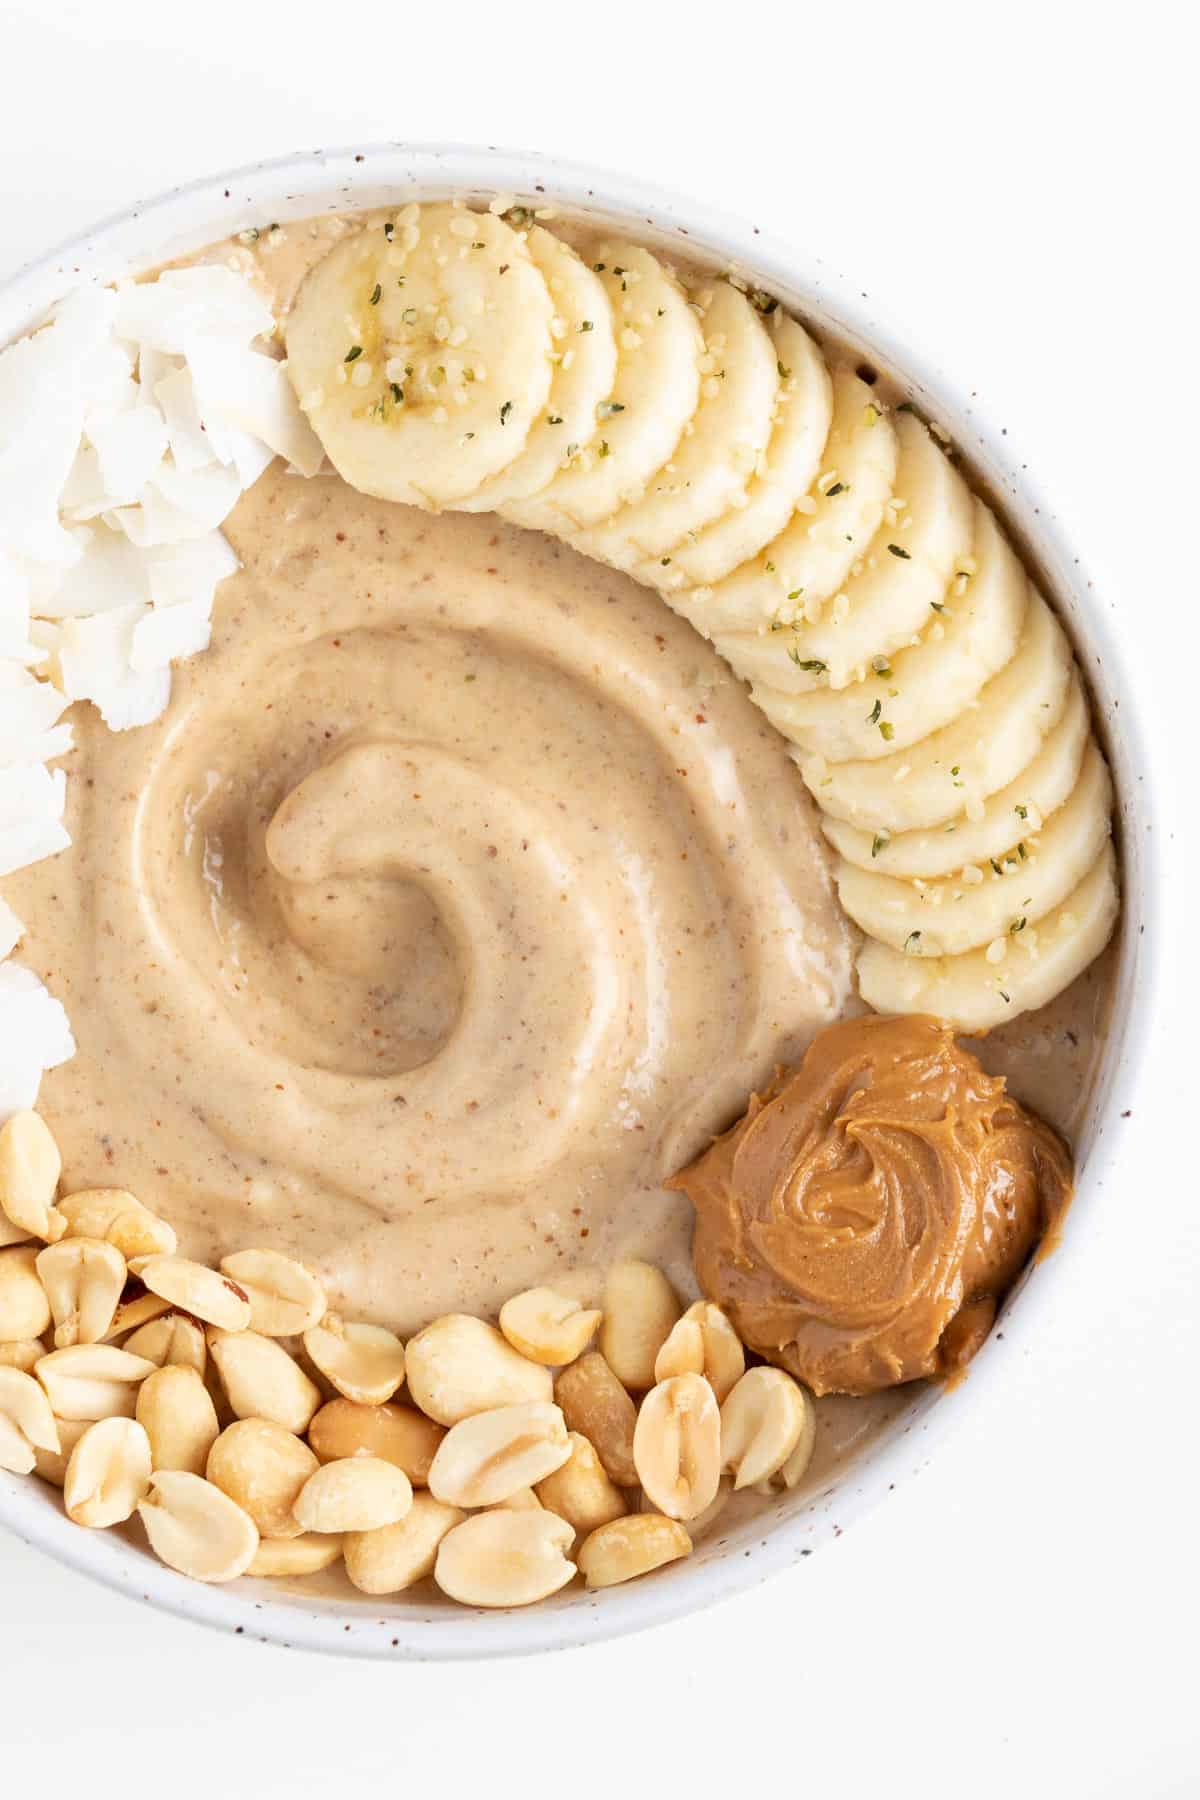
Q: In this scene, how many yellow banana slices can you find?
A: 12